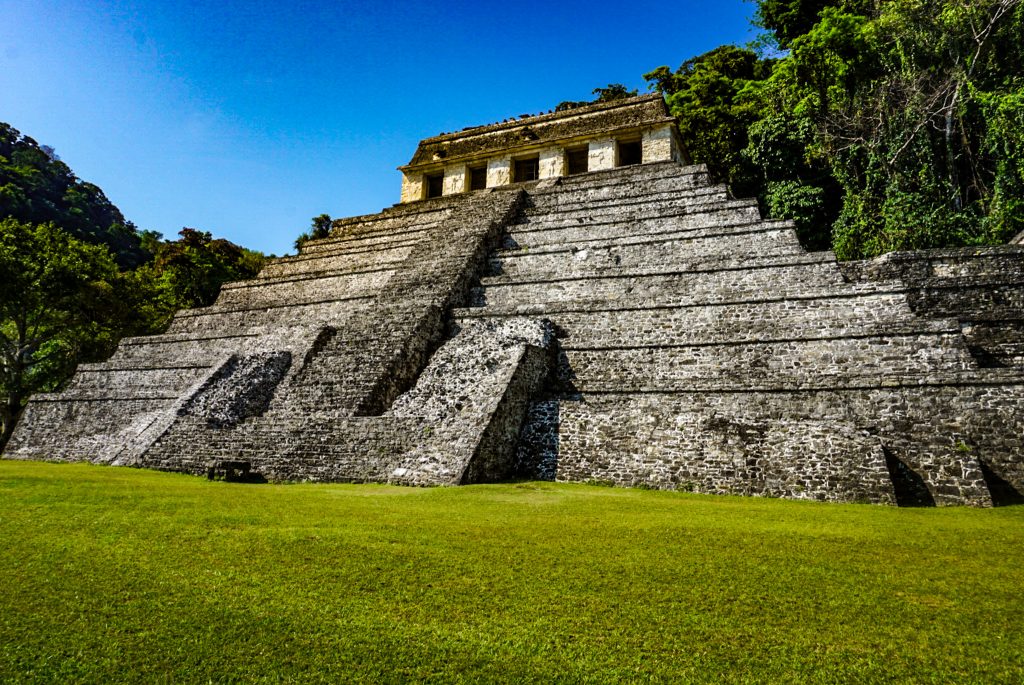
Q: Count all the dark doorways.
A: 5